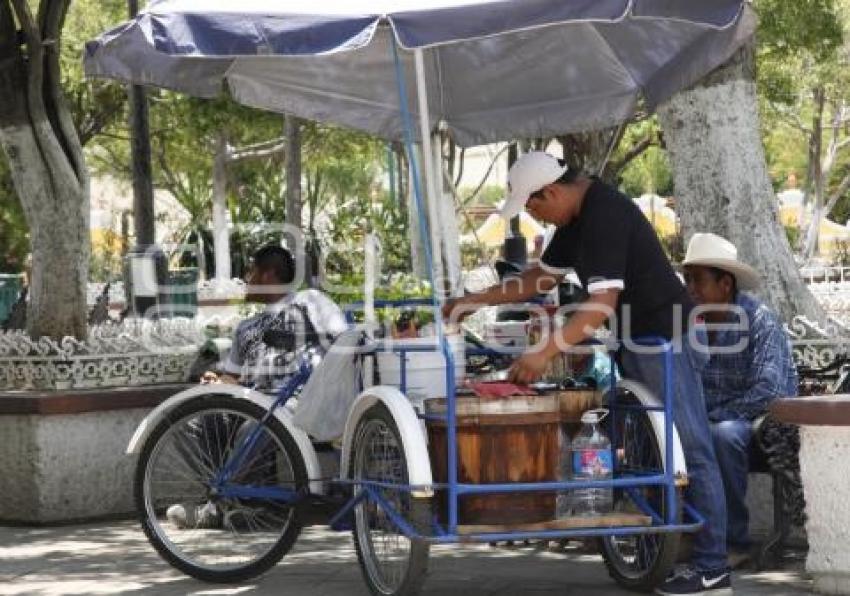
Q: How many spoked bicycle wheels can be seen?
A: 3